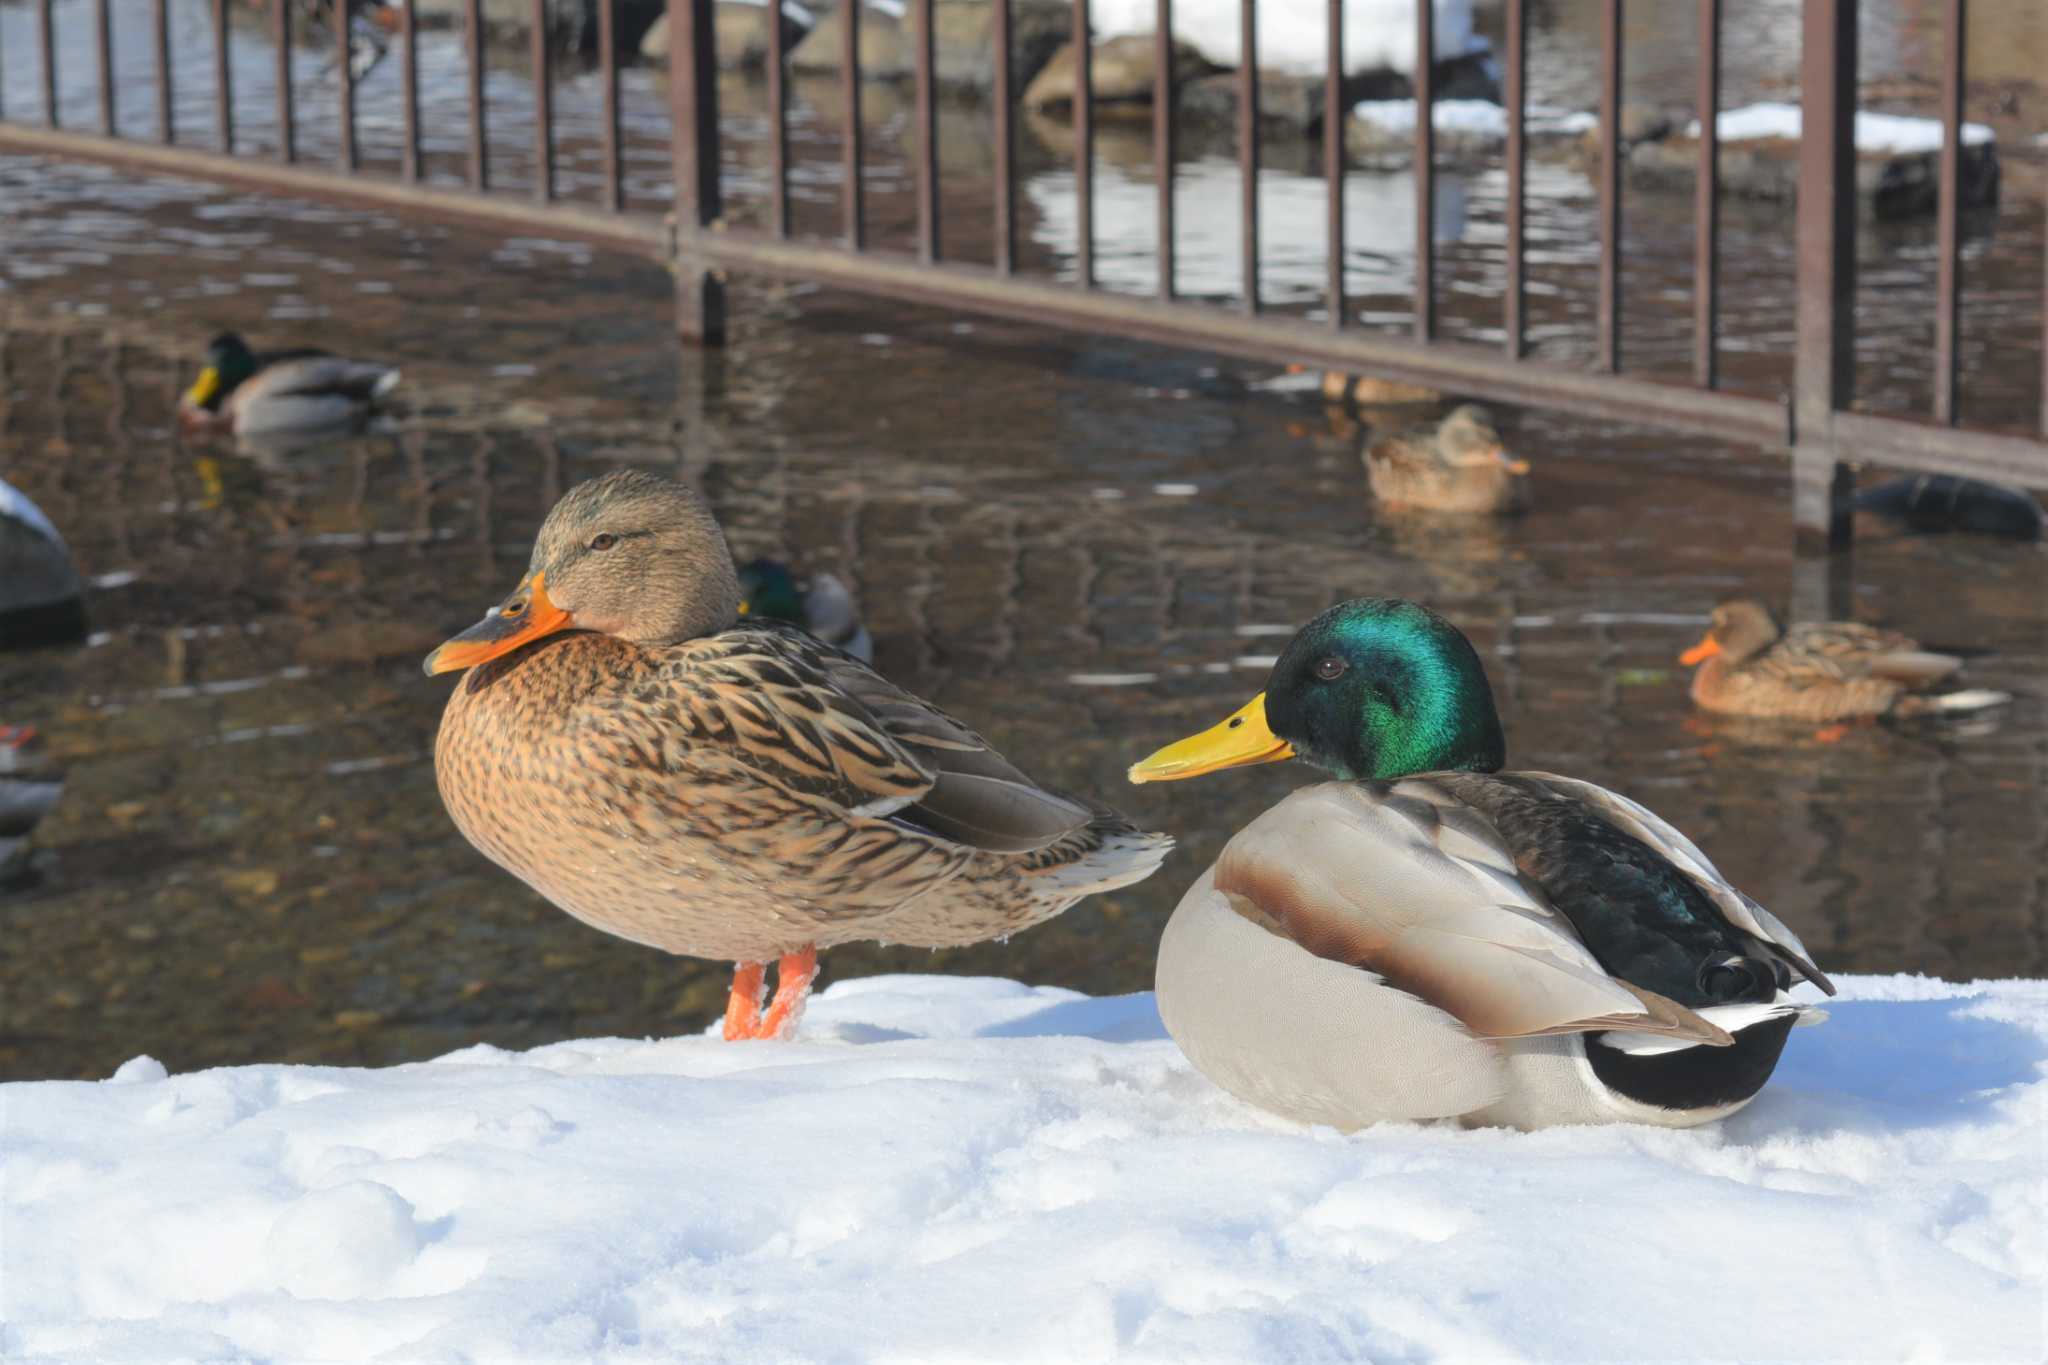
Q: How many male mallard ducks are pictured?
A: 3